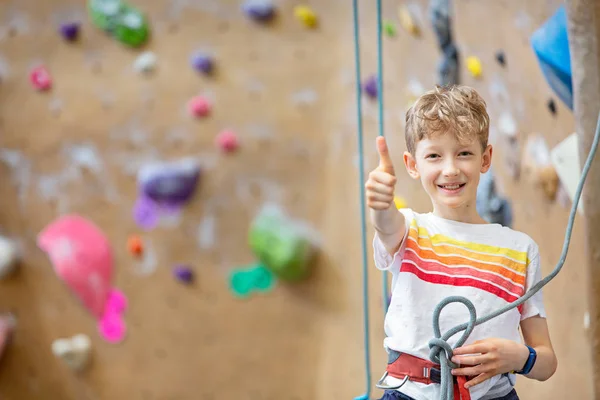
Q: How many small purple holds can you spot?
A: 5